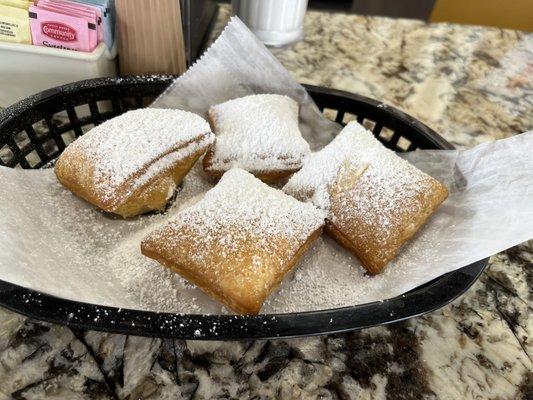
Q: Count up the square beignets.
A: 4